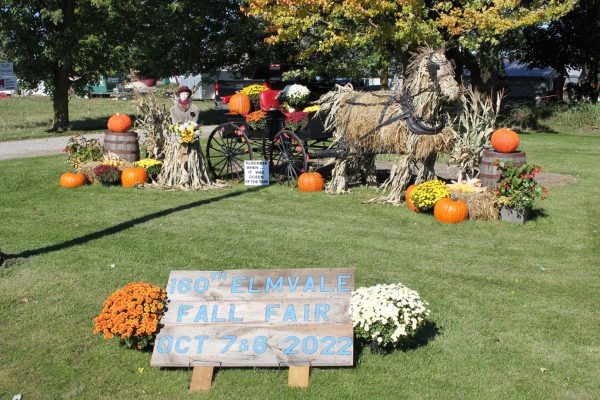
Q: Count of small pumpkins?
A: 8